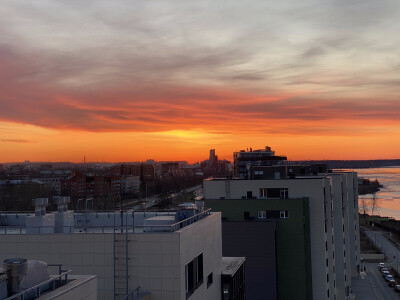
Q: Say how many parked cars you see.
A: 6